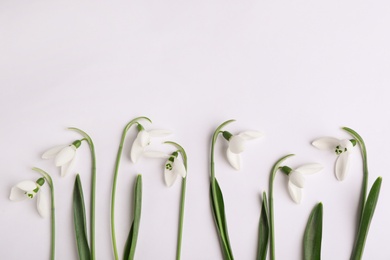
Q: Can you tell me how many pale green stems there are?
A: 7